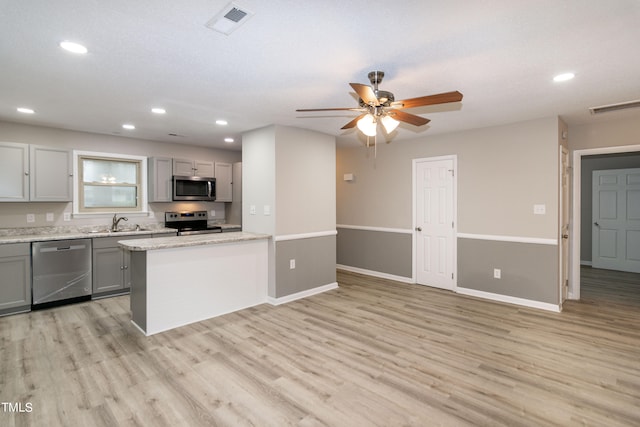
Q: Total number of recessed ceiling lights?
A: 7